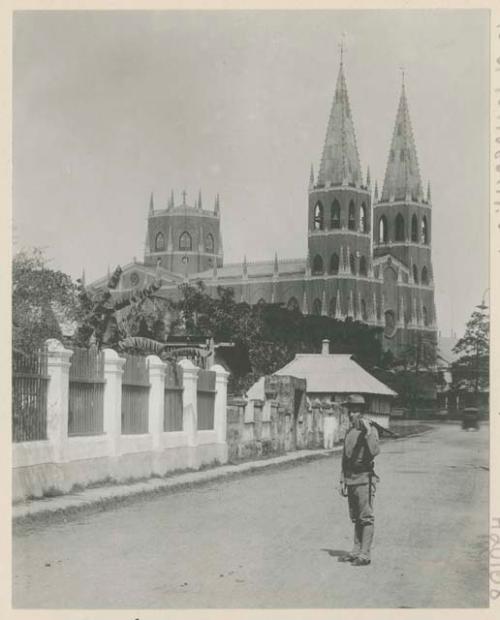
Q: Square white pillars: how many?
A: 5